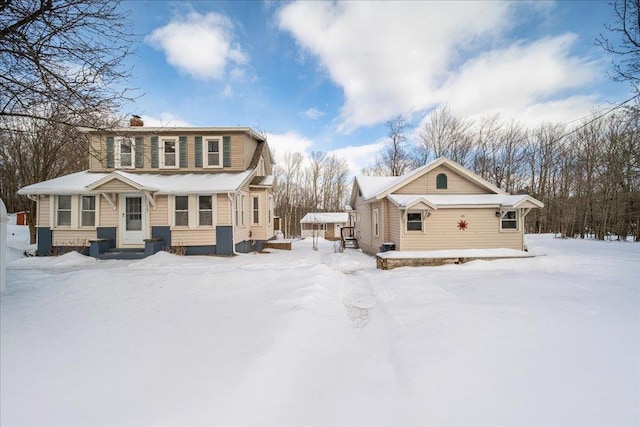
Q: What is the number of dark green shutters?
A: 6